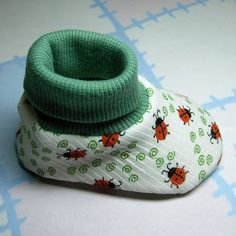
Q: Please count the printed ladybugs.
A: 7